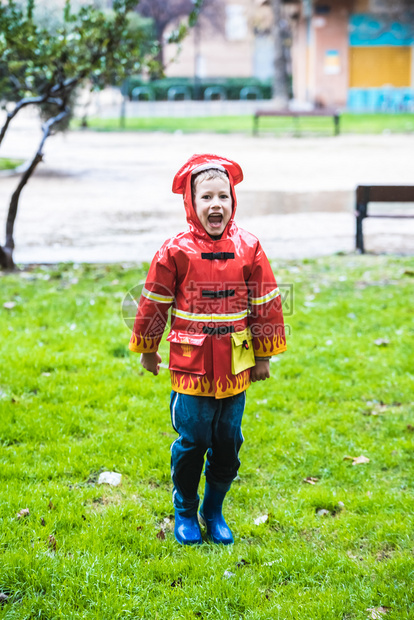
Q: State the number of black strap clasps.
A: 3